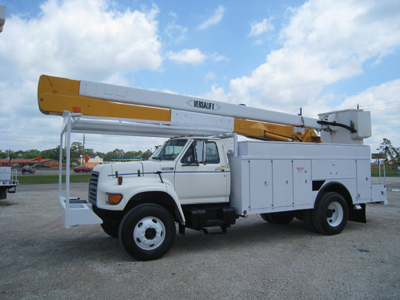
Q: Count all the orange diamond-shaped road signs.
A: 2